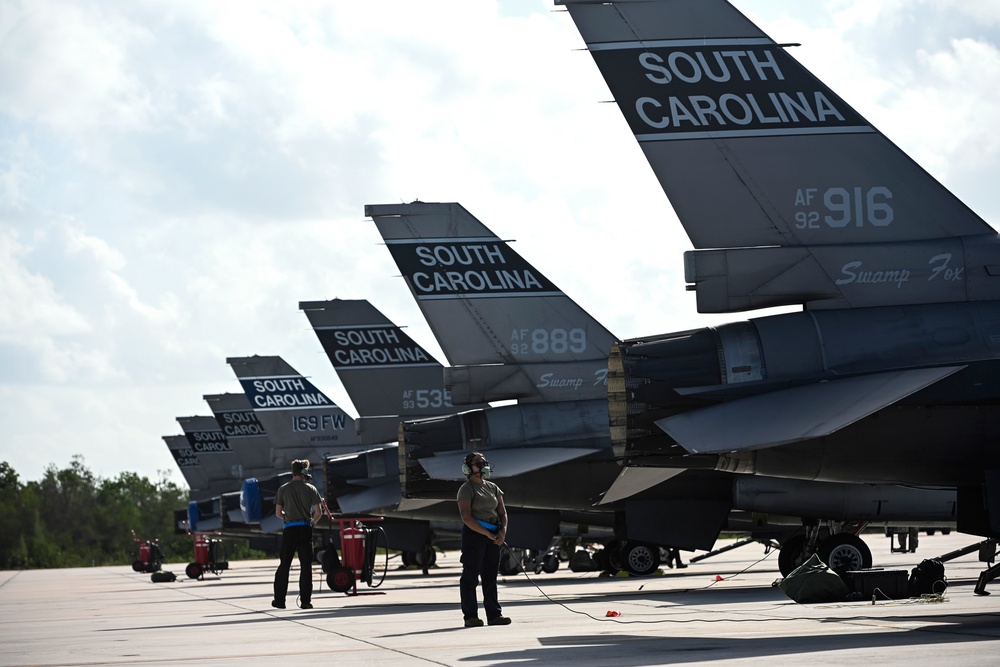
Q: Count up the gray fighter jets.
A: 7